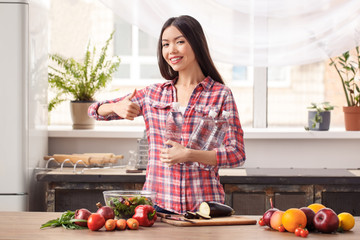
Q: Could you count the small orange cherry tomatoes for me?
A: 4